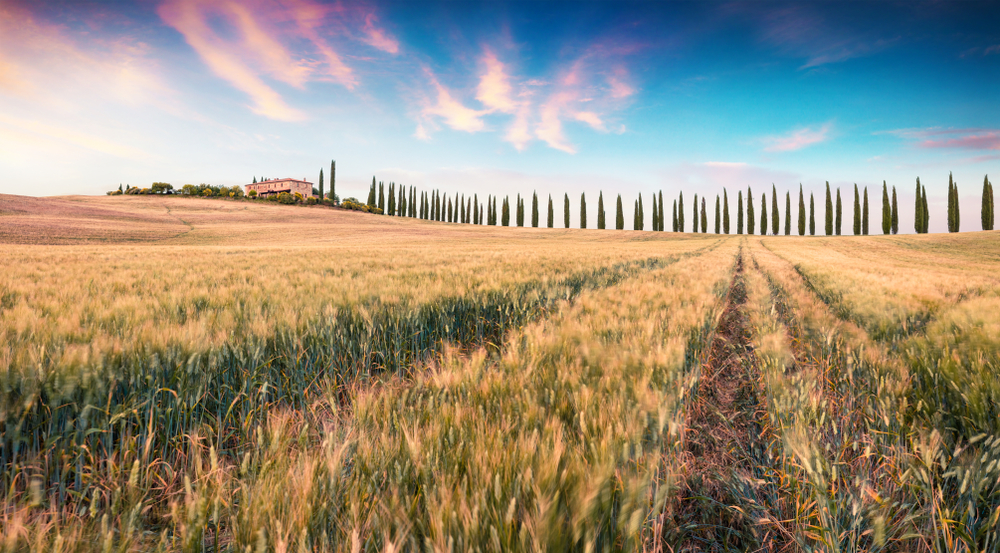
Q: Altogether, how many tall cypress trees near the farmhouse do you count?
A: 2